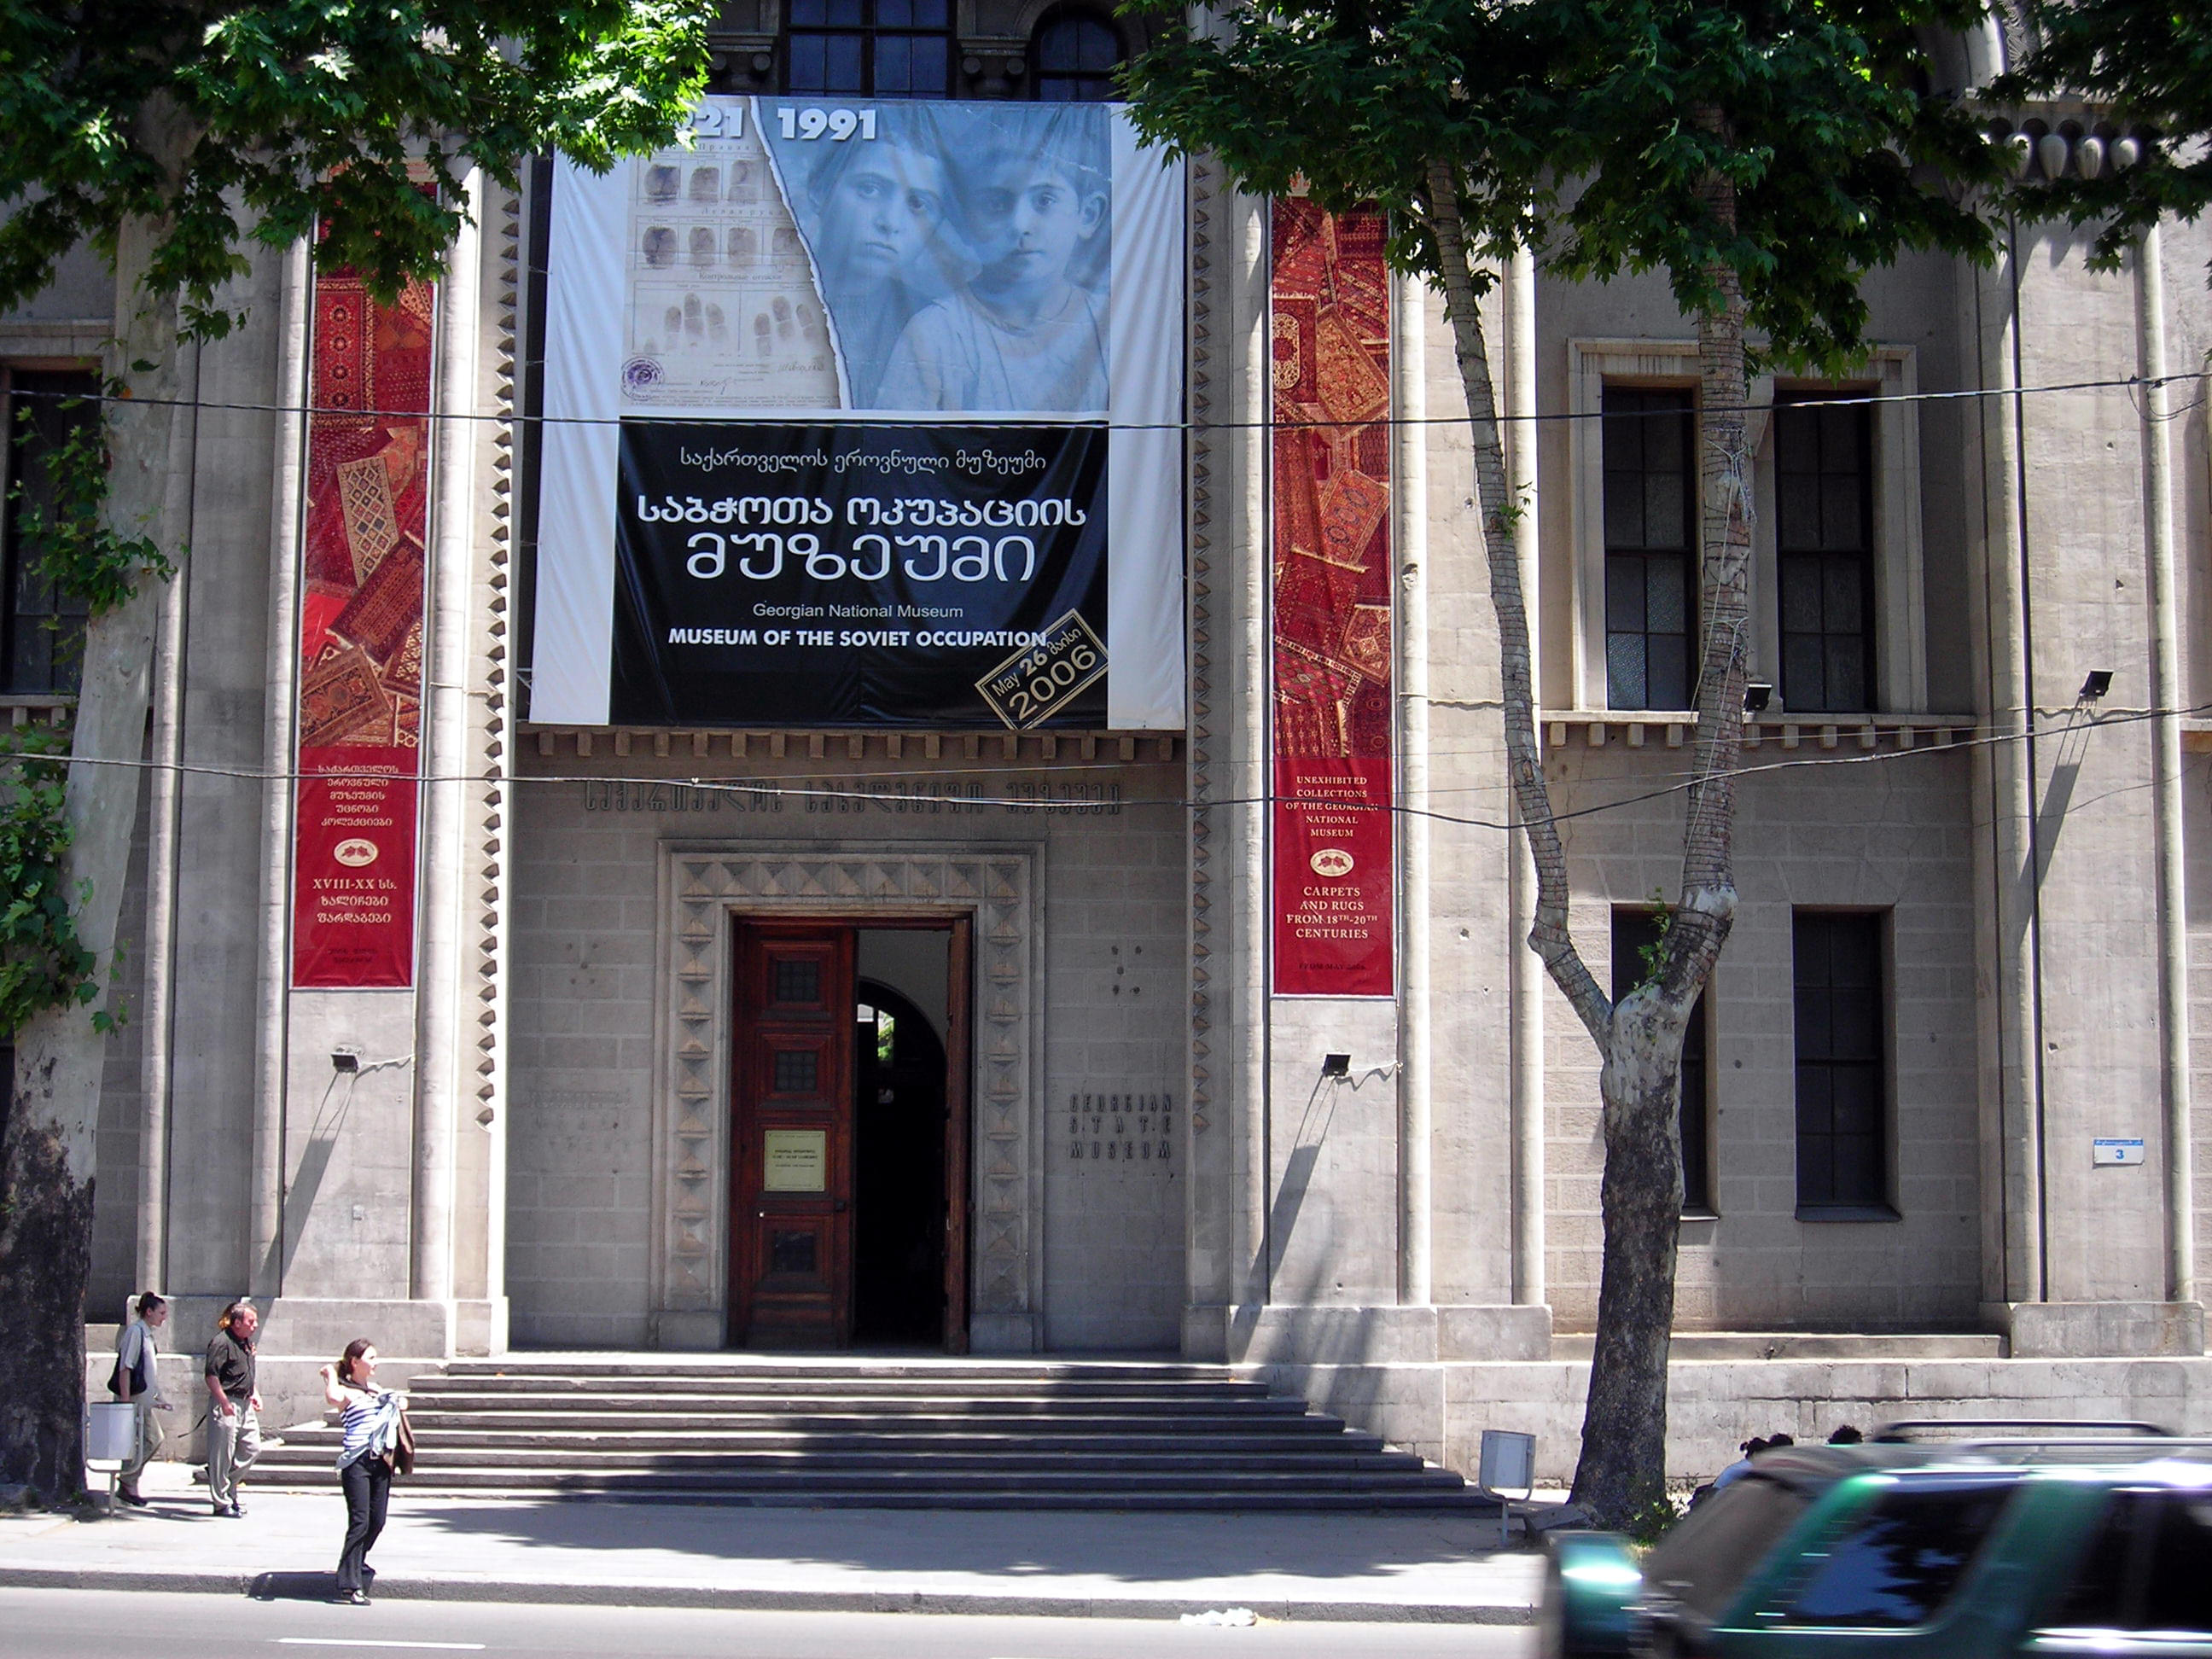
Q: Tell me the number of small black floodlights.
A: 4